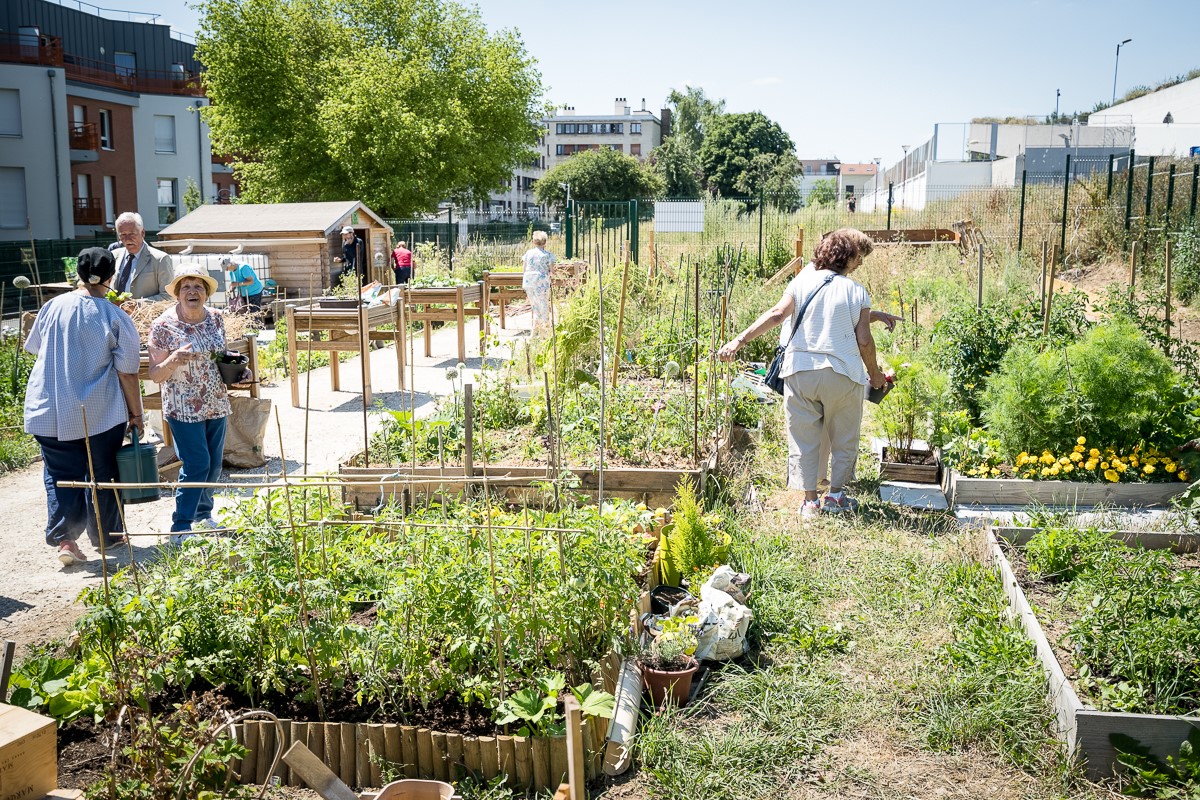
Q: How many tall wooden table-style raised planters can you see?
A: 4